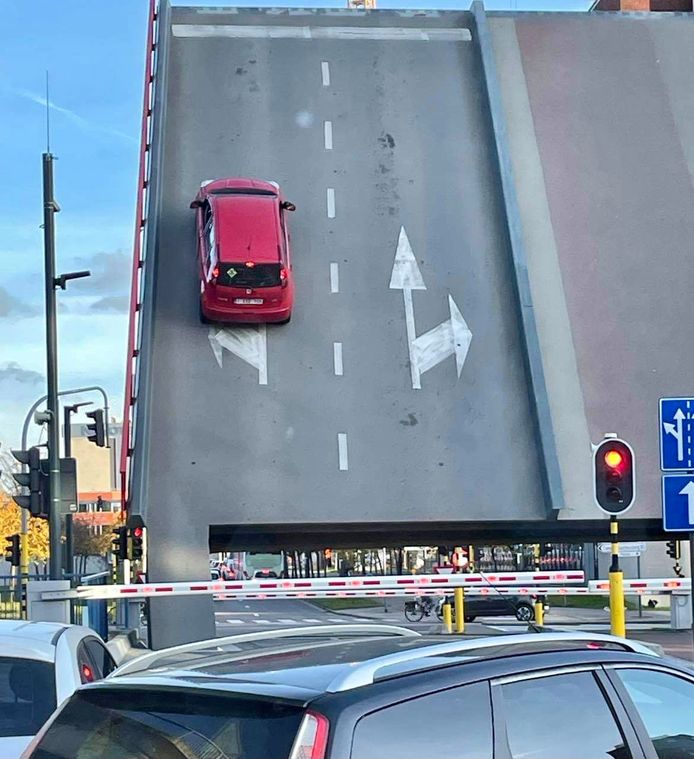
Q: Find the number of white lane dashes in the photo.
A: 6